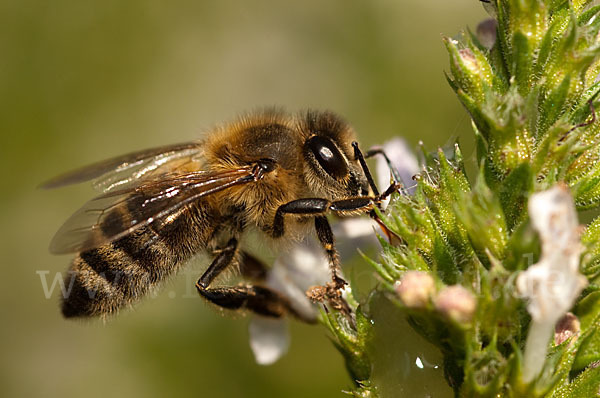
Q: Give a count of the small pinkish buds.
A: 3